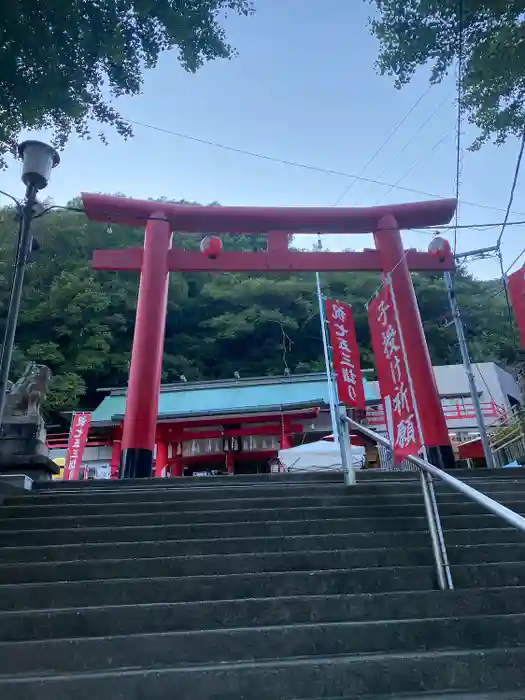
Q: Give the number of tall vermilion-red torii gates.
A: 1